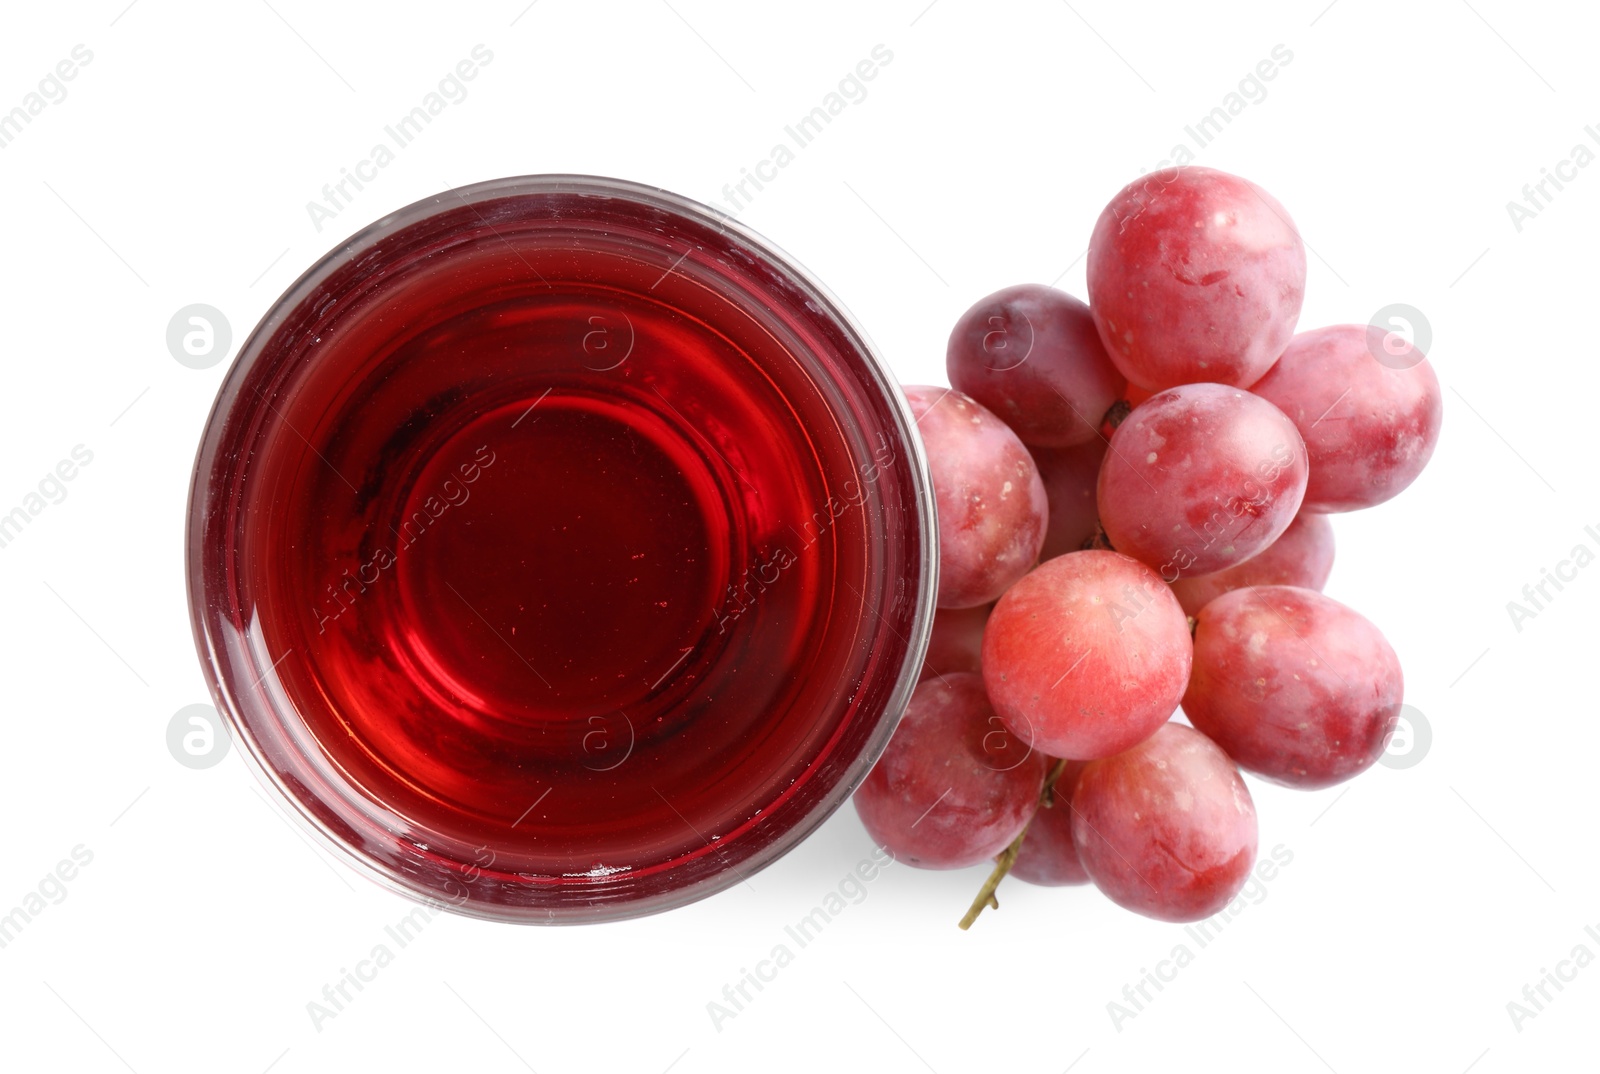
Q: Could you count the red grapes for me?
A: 13